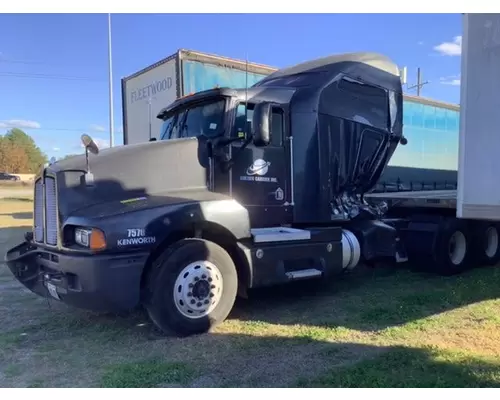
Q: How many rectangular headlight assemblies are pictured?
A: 1